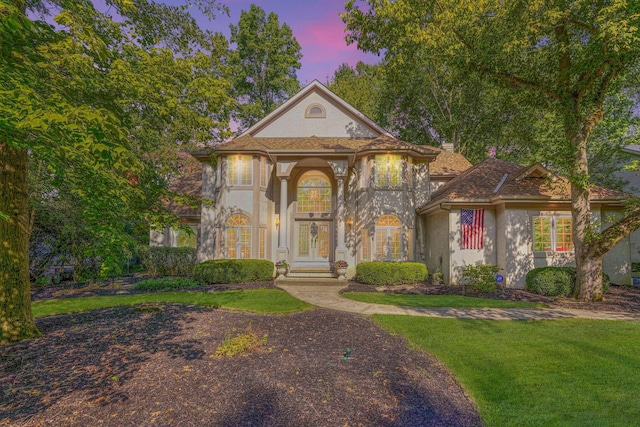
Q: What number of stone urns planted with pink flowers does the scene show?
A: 2